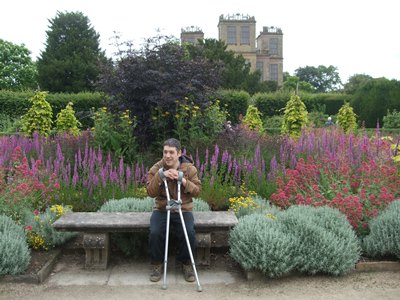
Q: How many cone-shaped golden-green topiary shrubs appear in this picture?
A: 5